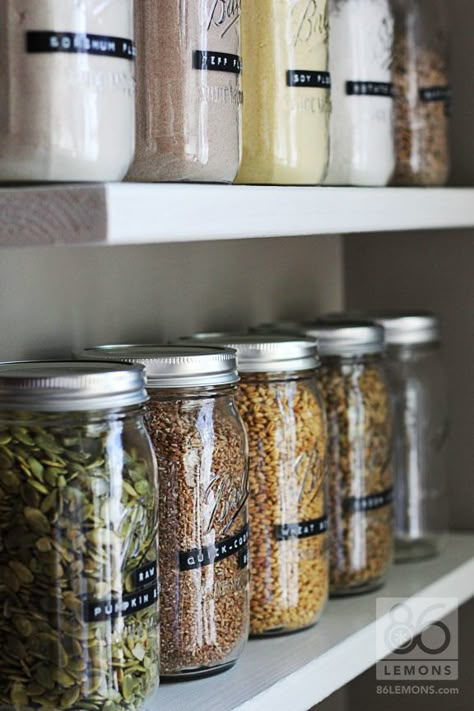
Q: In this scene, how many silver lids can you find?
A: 5